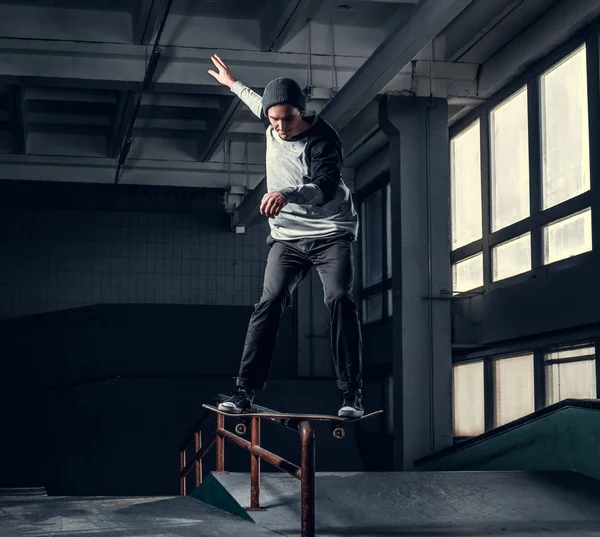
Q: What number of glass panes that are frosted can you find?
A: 9